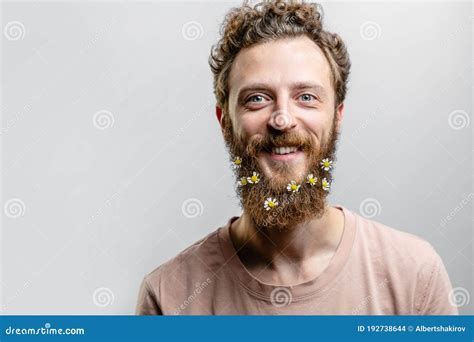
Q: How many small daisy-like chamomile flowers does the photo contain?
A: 8